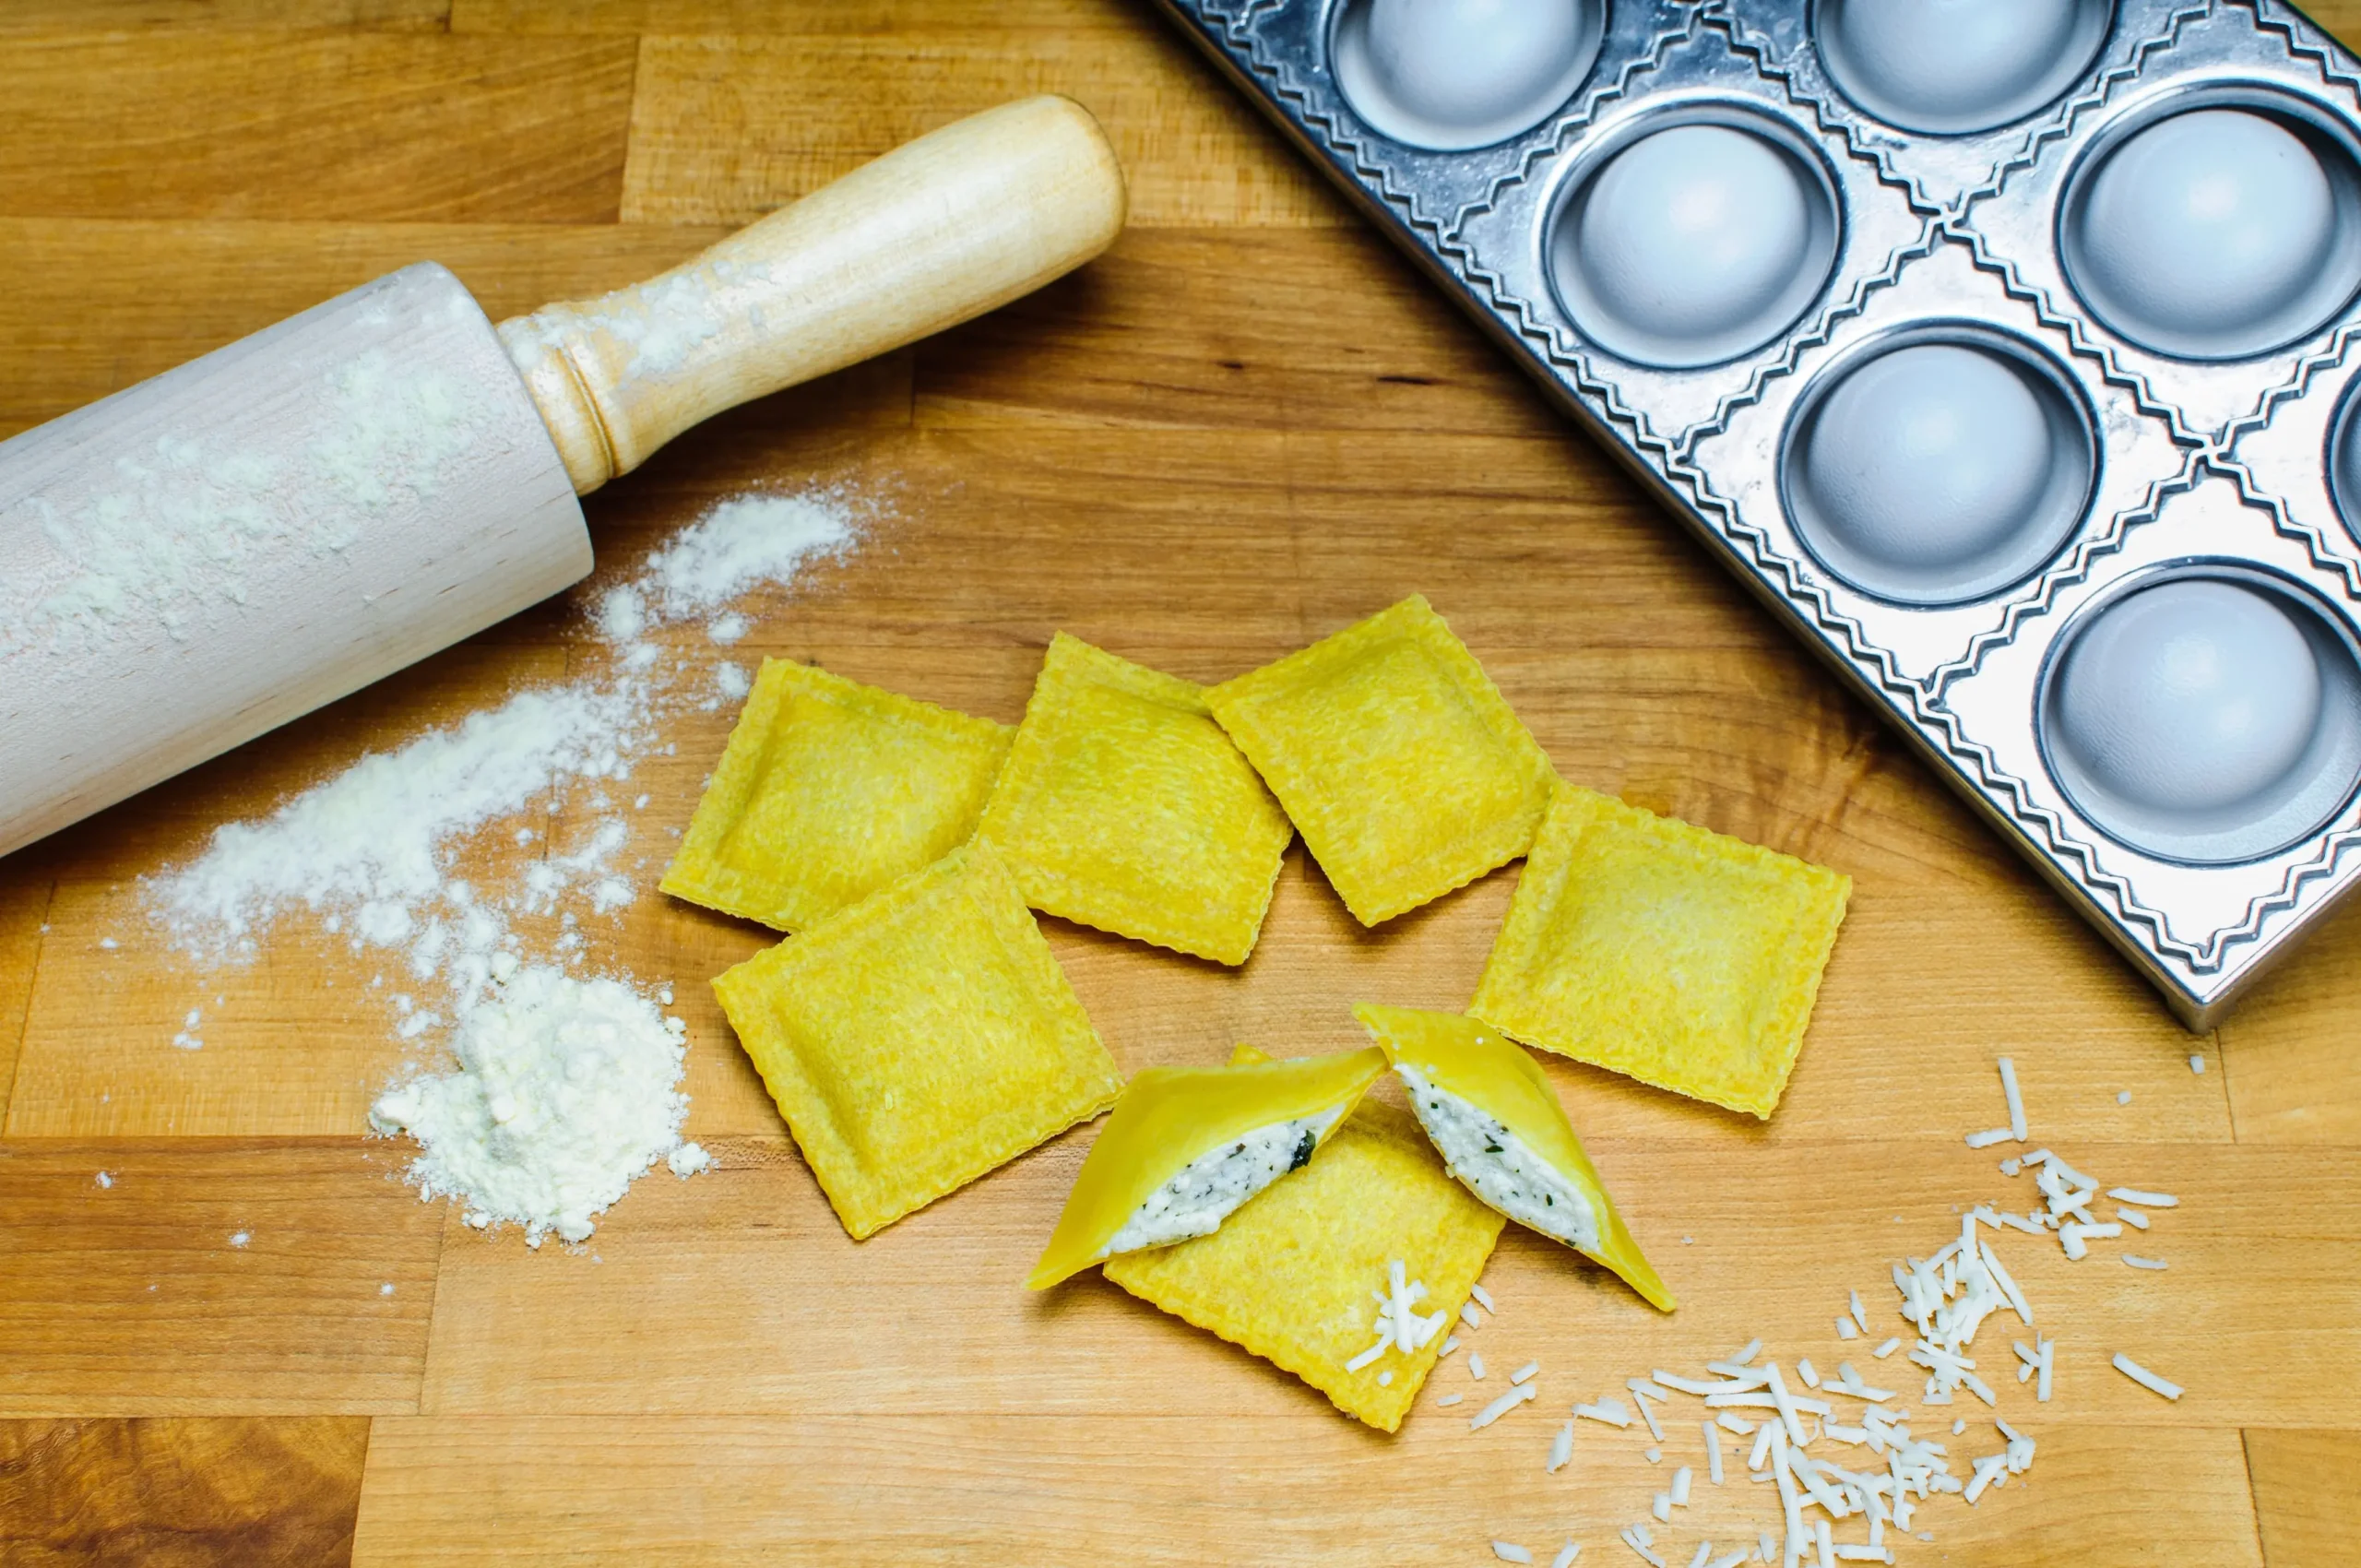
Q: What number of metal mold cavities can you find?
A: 7